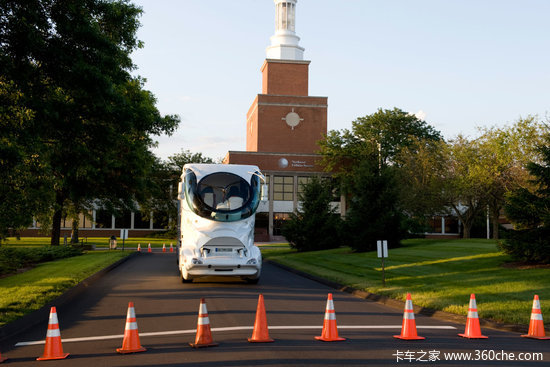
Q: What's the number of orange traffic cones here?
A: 12